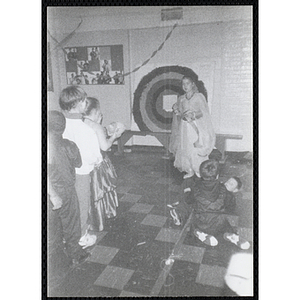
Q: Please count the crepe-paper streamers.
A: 2